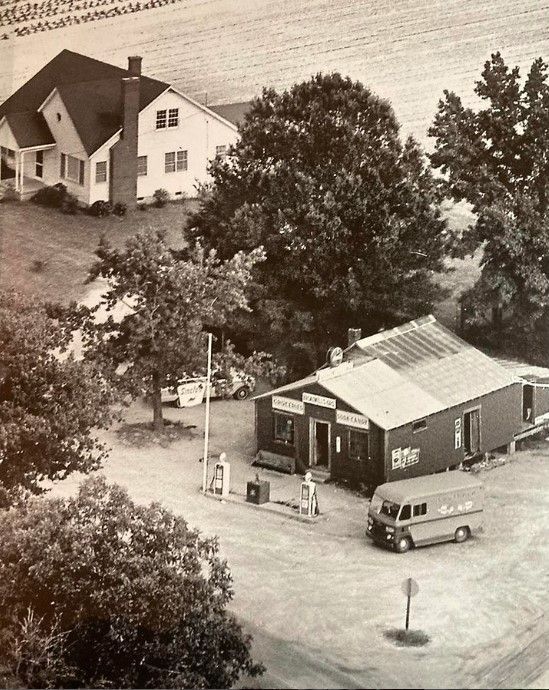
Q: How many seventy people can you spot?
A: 0